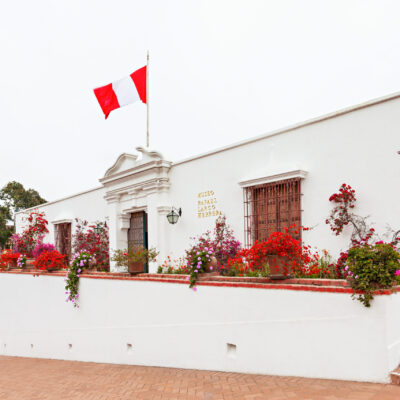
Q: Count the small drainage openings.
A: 5